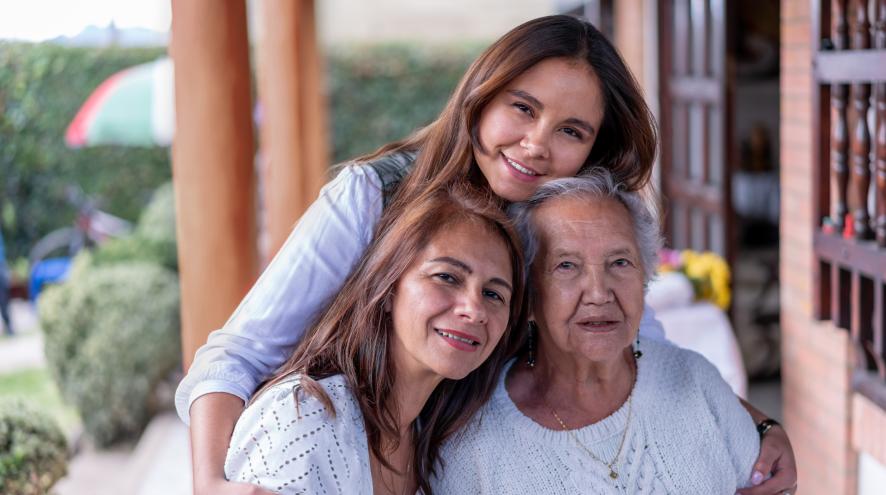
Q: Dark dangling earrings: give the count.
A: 2